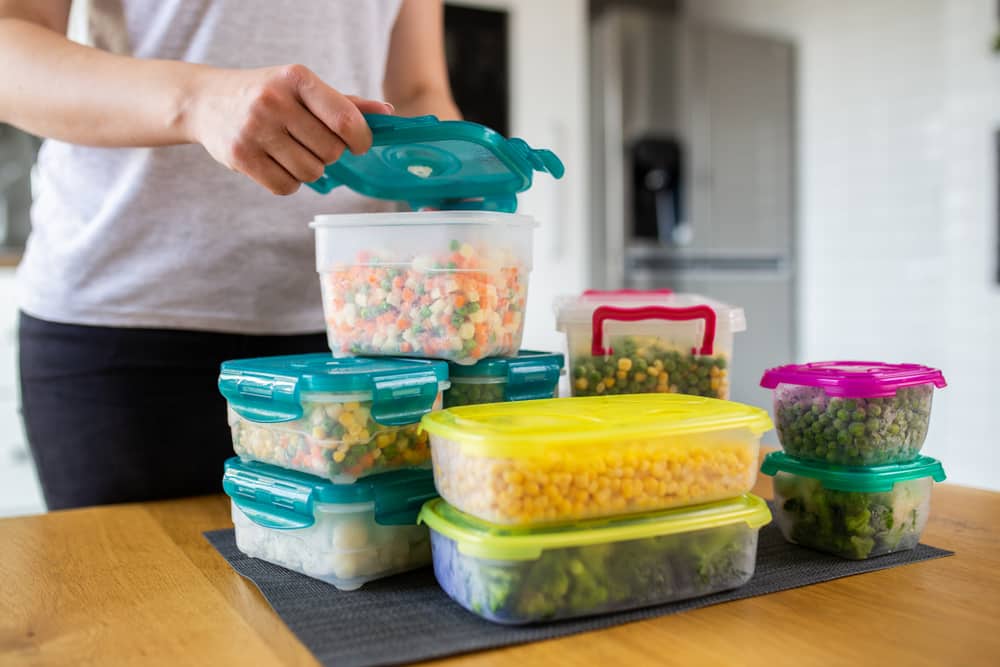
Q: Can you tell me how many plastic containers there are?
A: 9